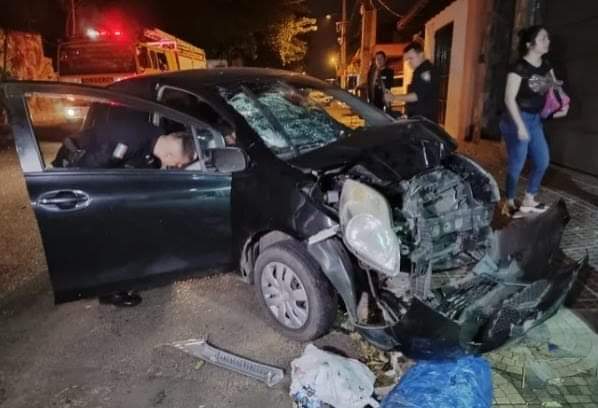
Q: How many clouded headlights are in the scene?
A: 1